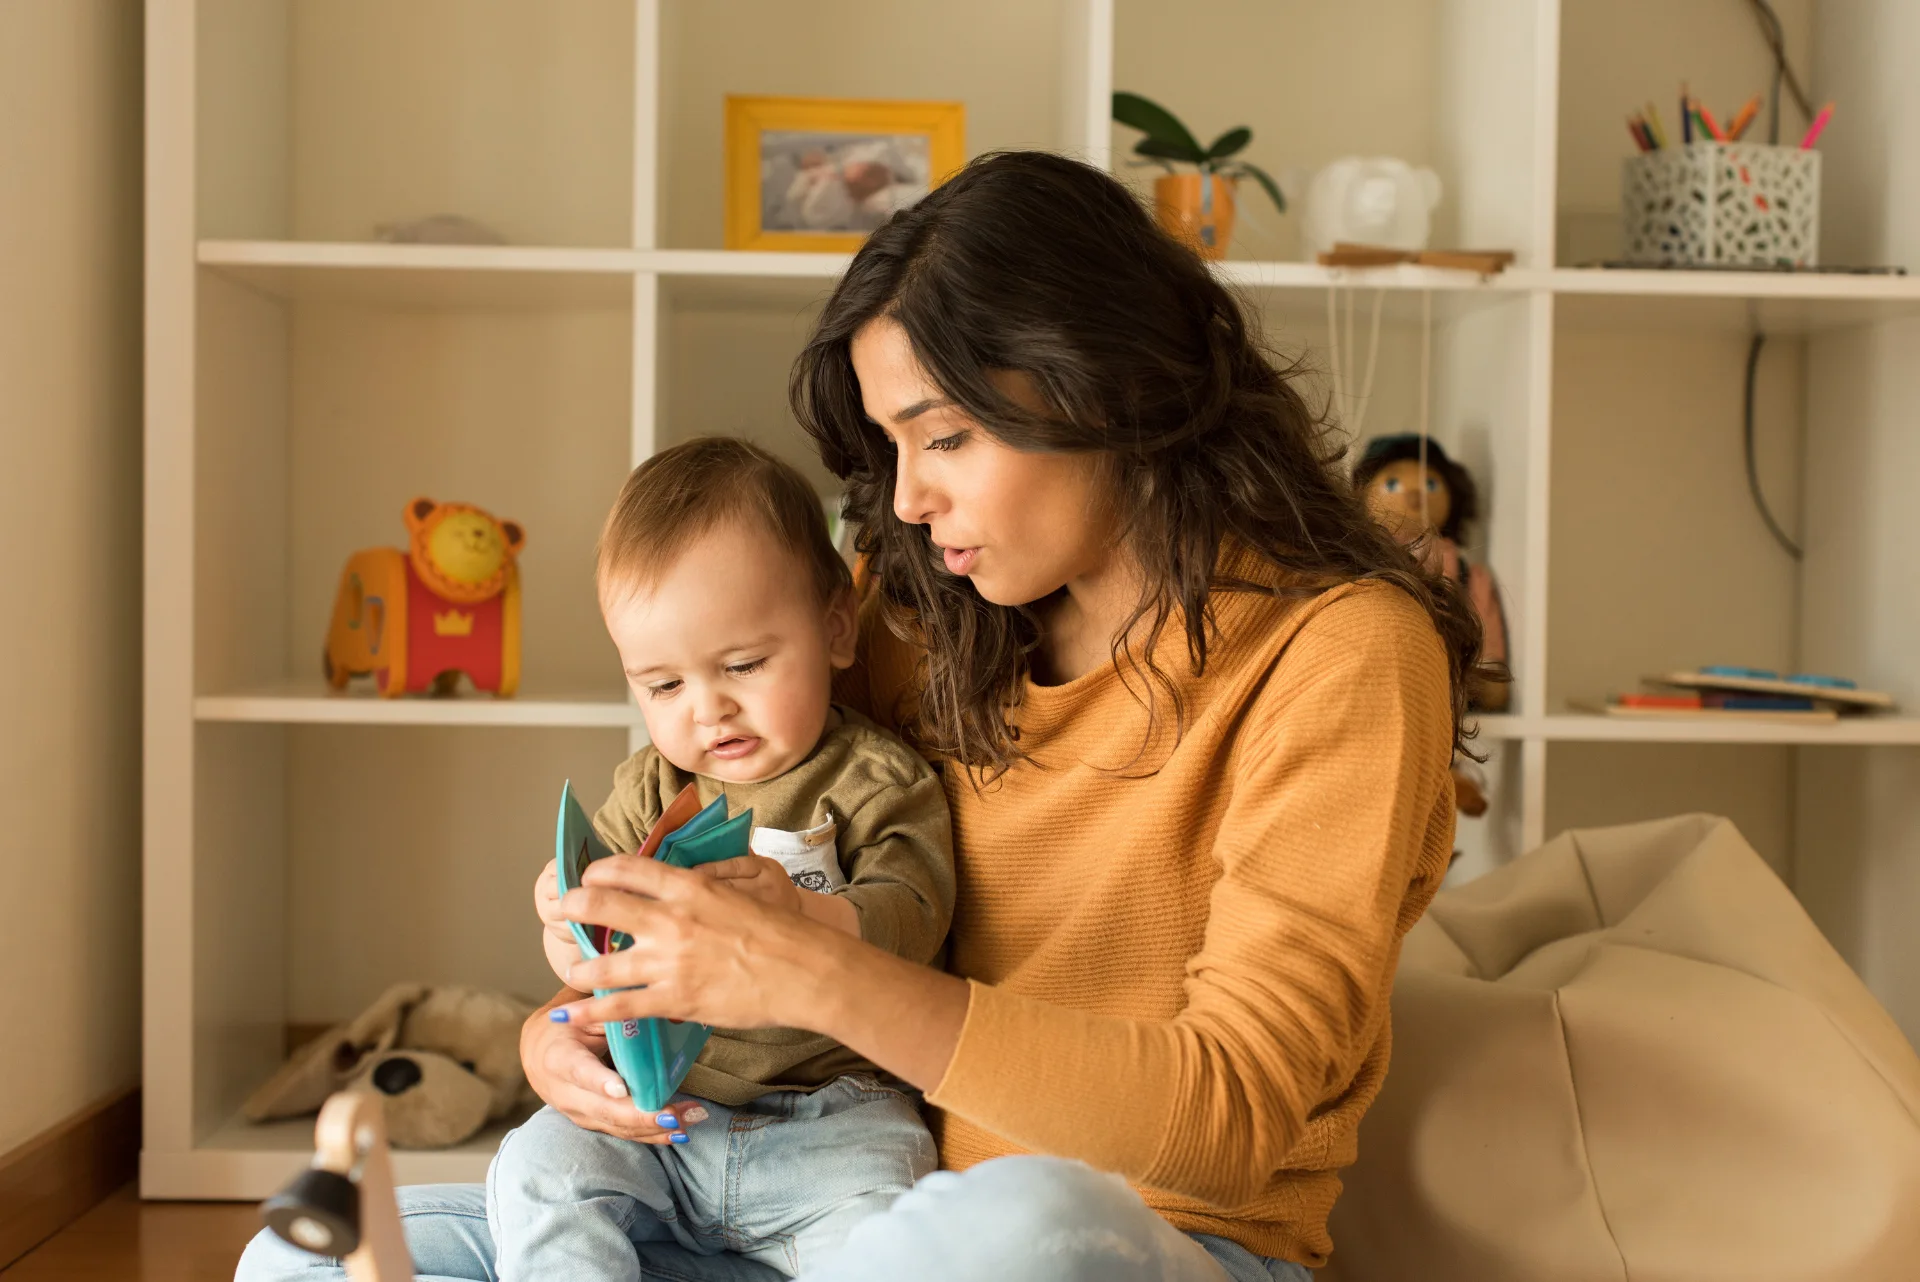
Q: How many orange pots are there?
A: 1